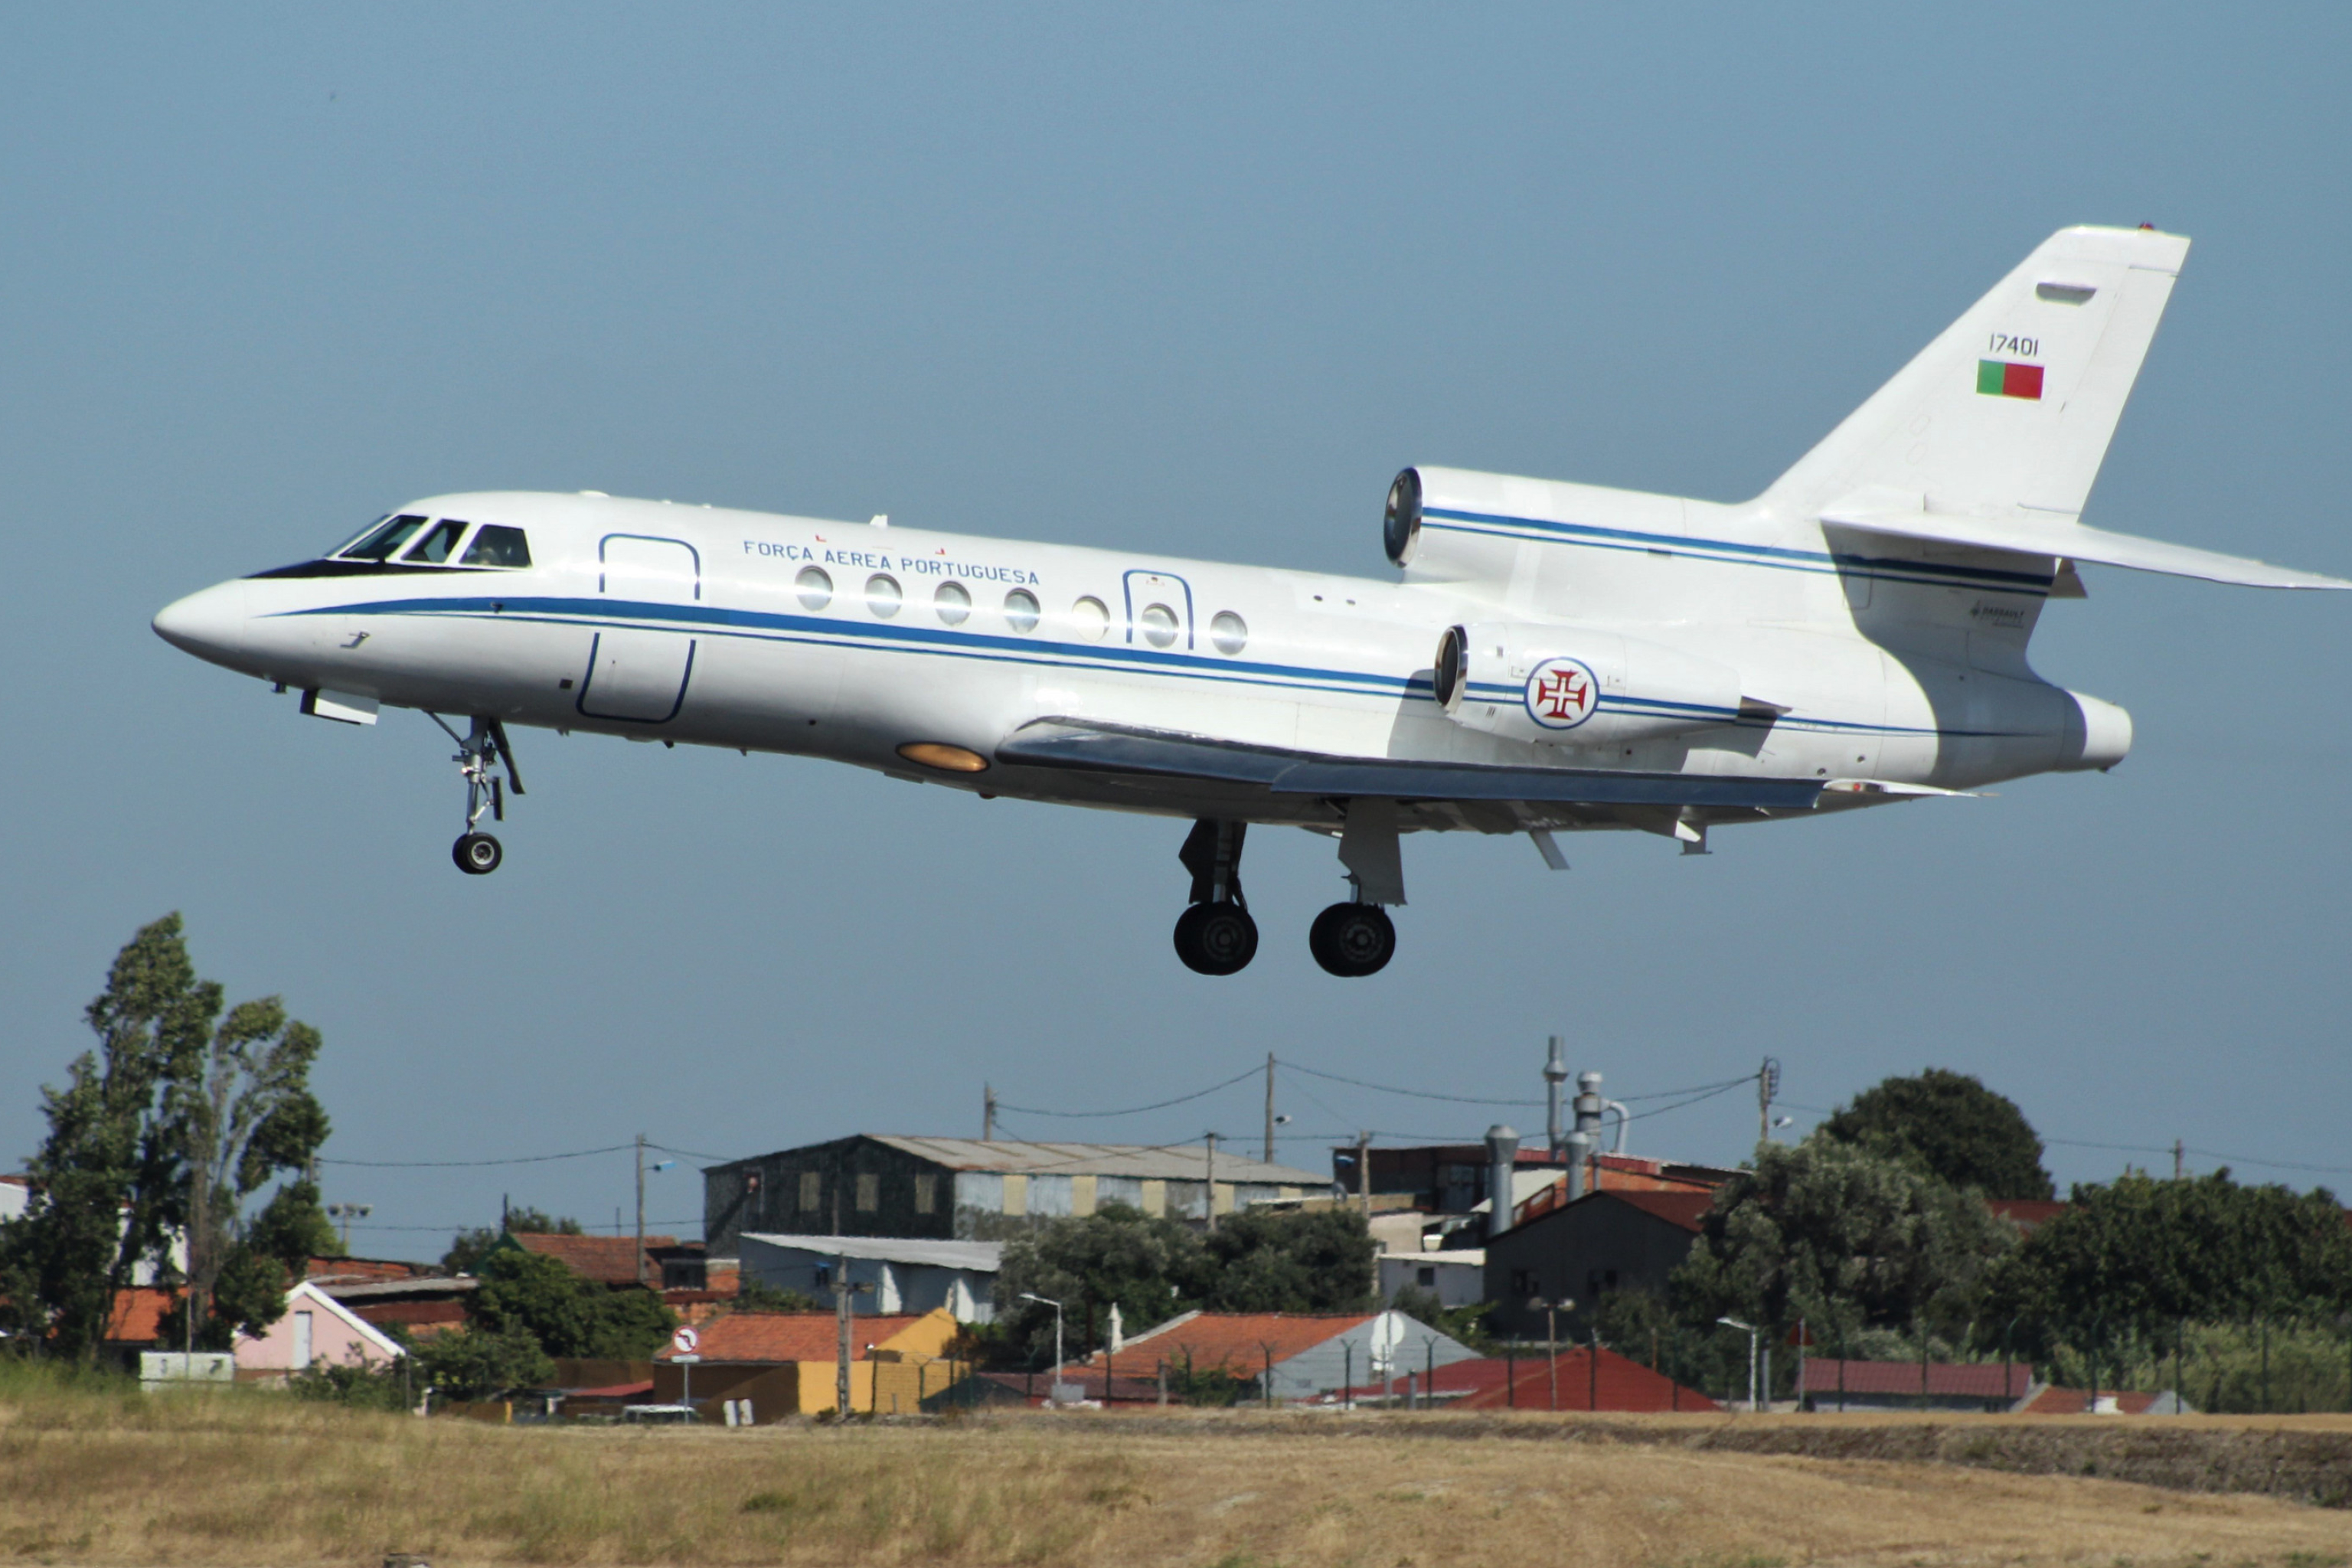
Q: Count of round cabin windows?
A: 7